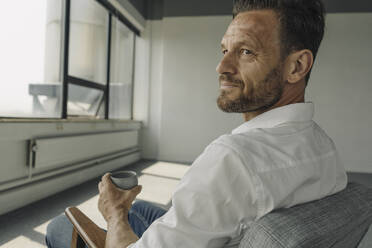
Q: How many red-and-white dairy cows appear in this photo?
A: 0